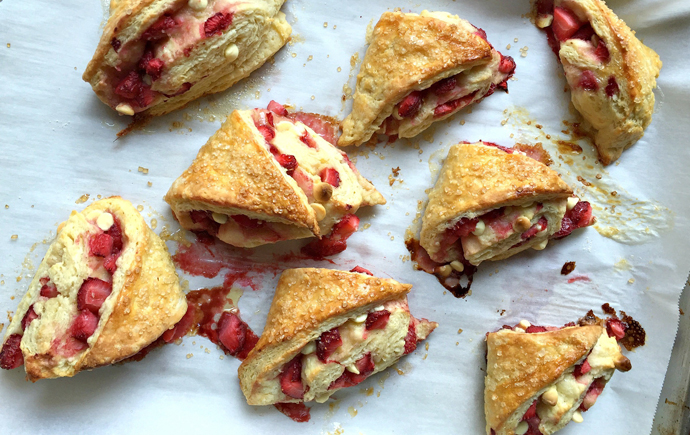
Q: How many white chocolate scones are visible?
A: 8